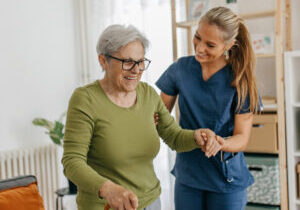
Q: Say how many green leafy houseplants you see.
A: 1